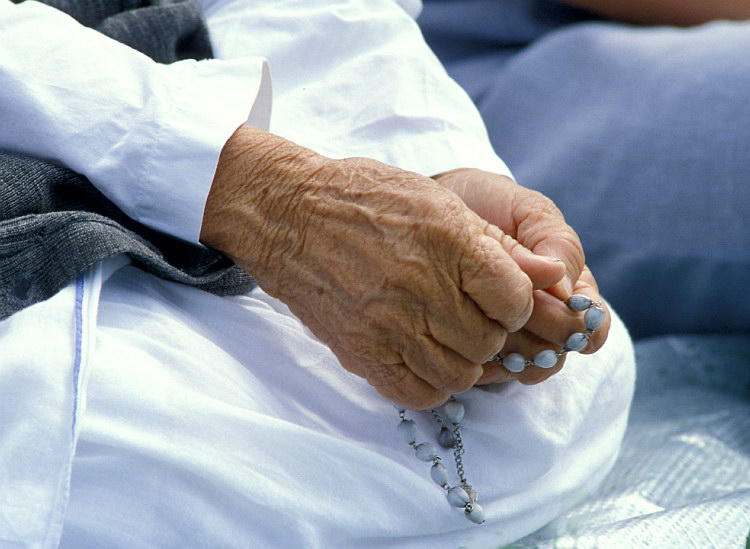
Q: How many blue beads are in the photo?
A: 13